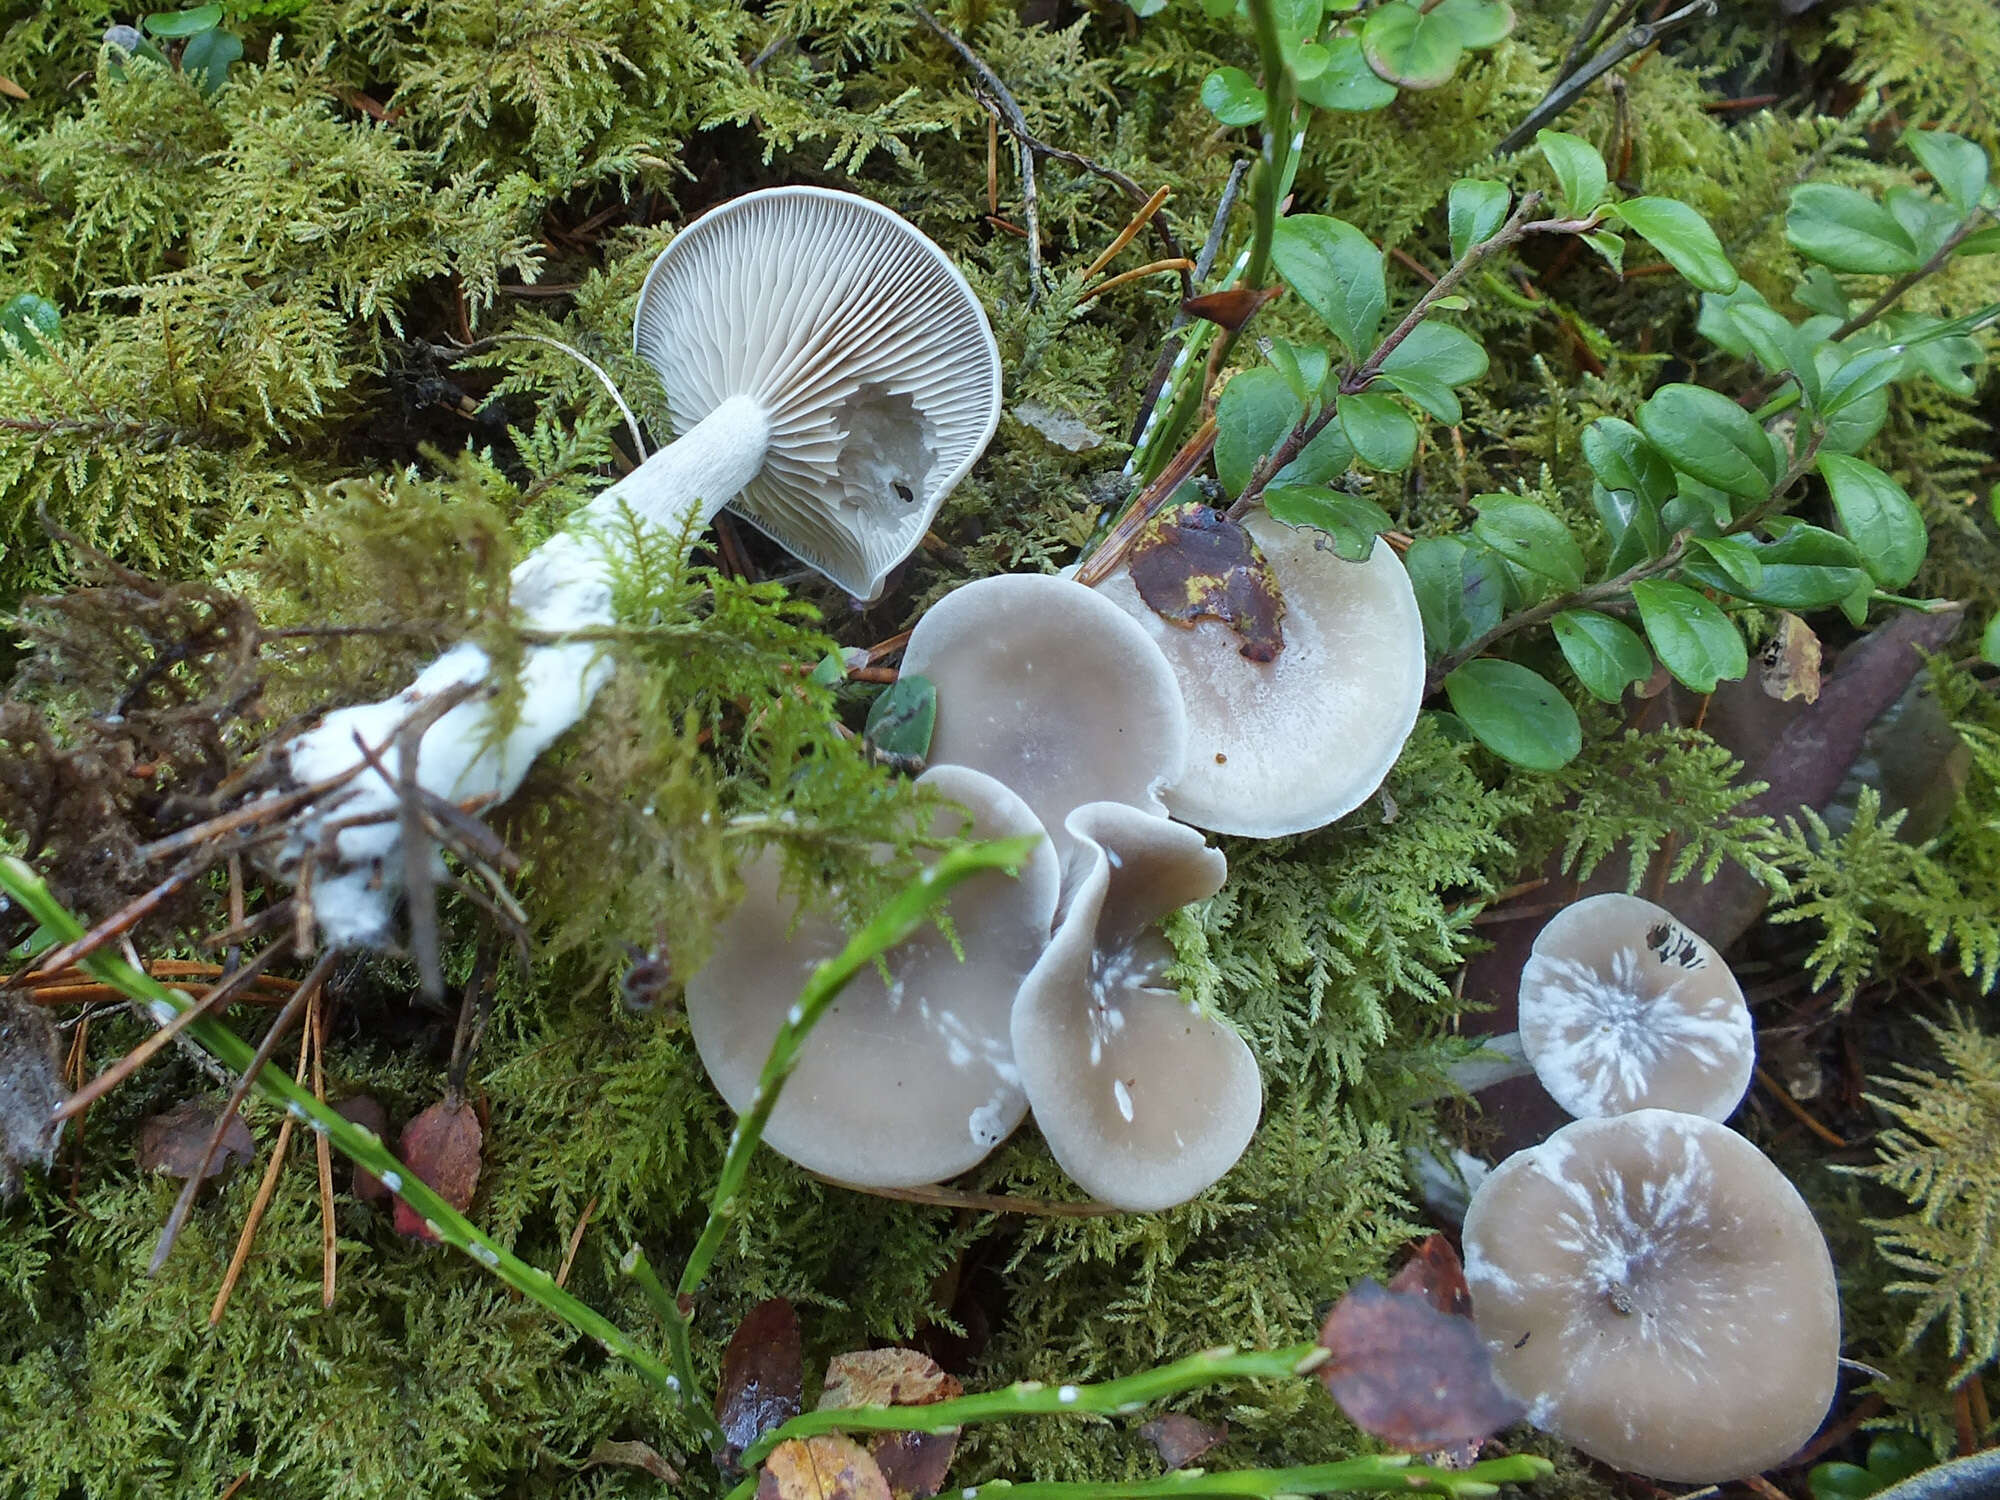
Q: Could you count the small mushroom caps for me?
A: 7